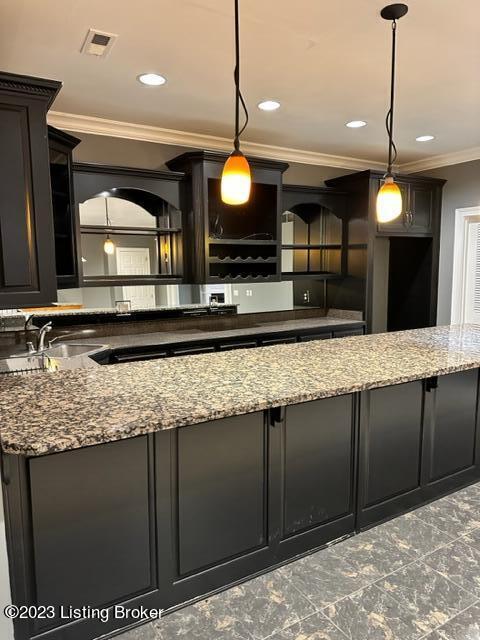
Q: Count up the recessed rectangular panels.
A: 5